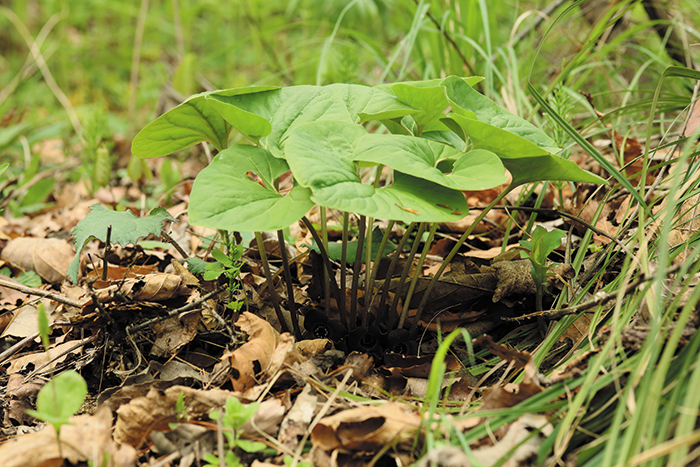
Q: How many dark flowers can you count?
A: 3